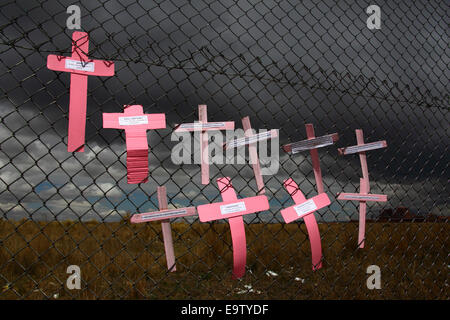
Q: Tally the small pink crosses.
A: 10